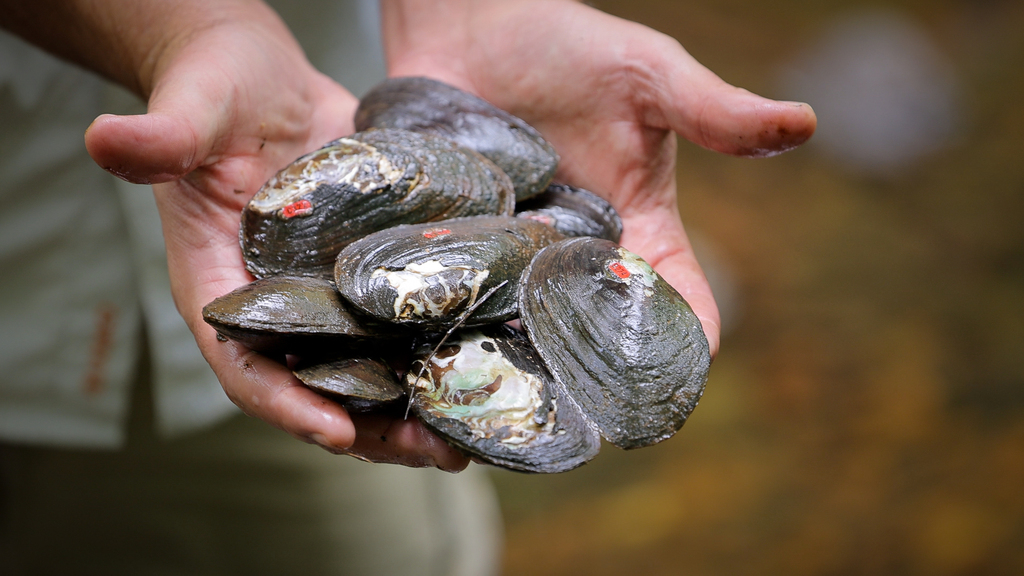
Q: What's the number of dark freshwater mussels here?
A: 8